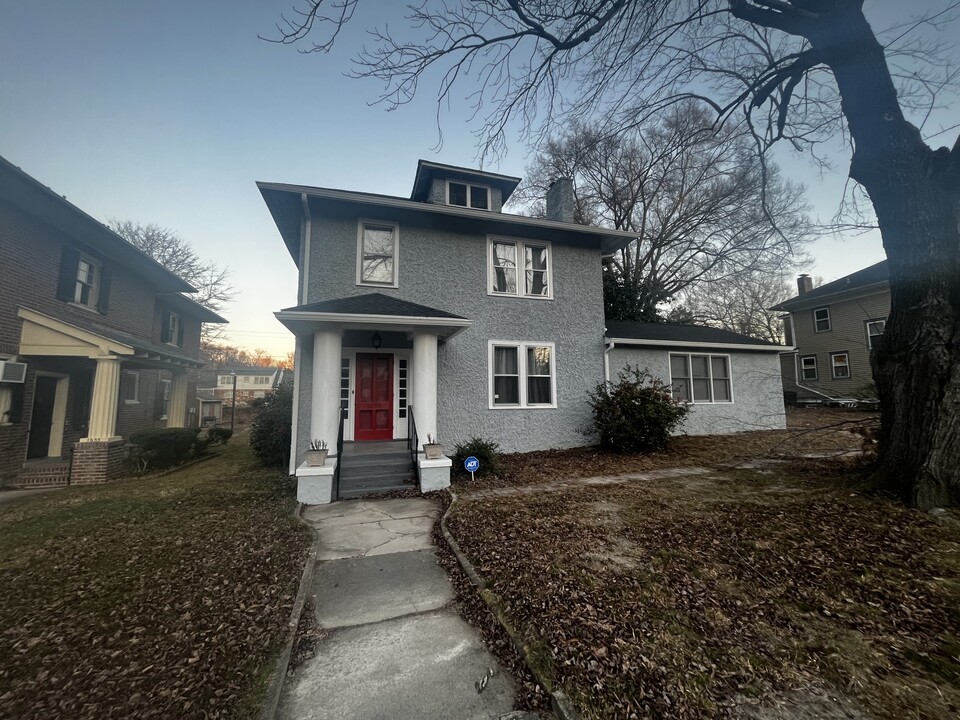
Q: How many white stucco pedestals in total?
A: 2